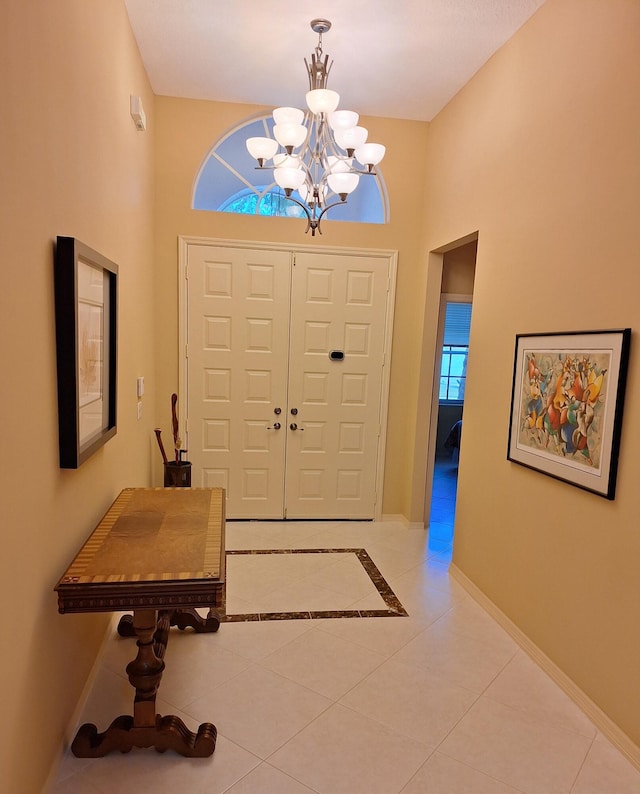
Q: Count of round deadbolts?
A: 2